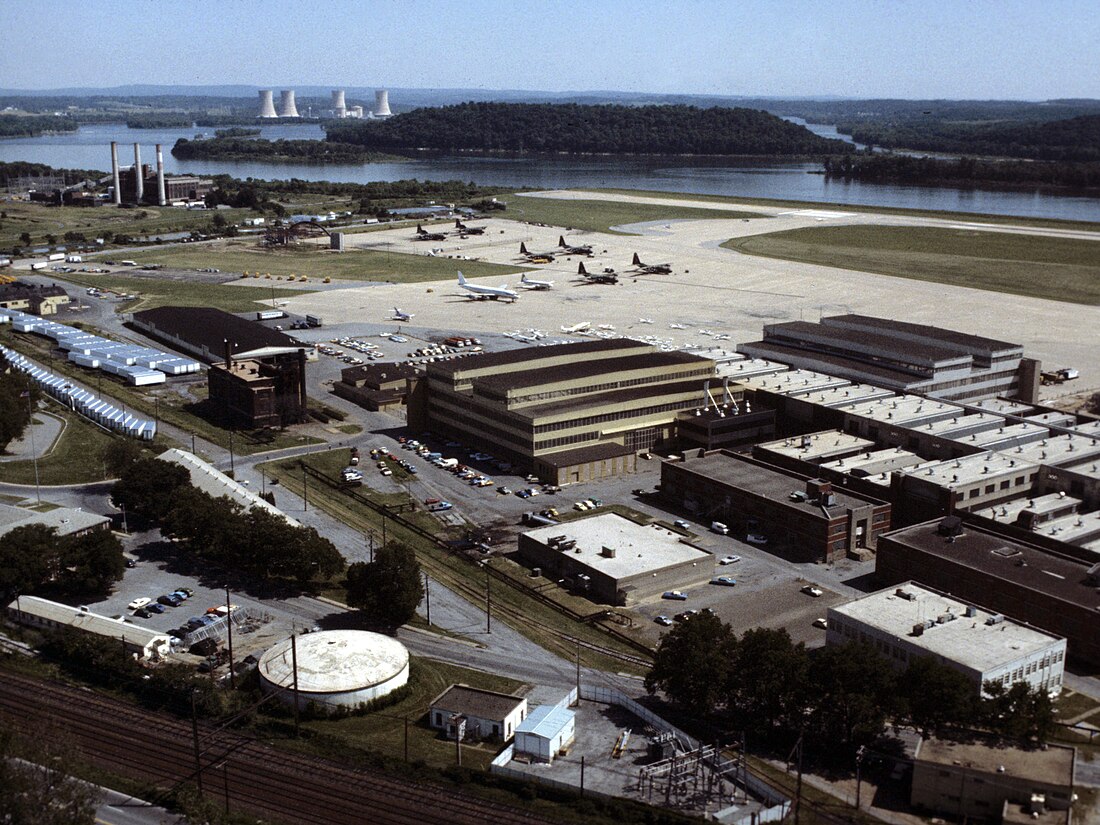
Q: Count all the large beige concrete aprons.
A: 1